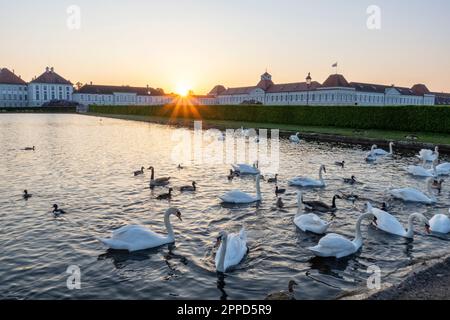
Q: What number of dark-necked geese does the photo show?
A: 2